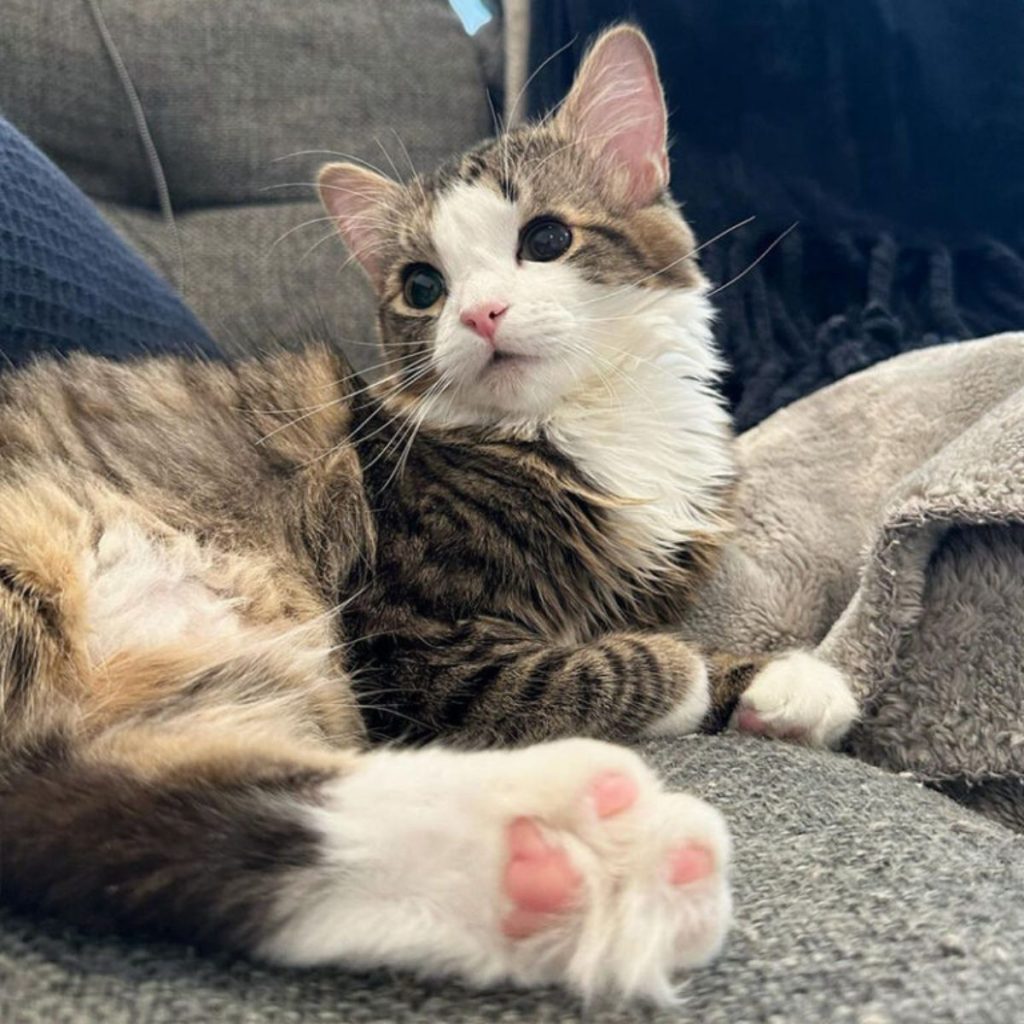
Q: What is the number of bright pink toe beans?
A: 3